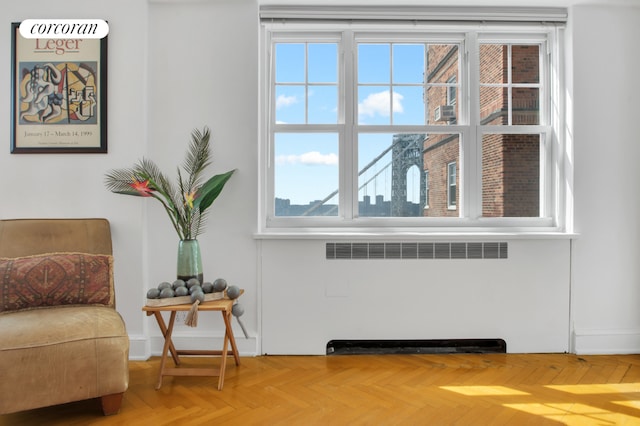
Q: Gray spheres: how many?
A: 12